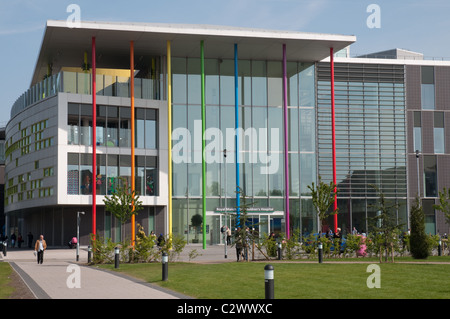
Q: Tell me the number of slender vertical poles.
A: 7